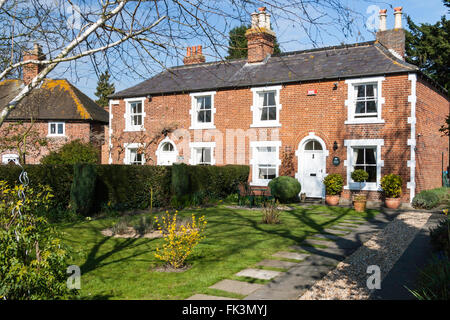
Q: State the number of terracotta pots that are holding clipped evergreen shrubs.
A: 3